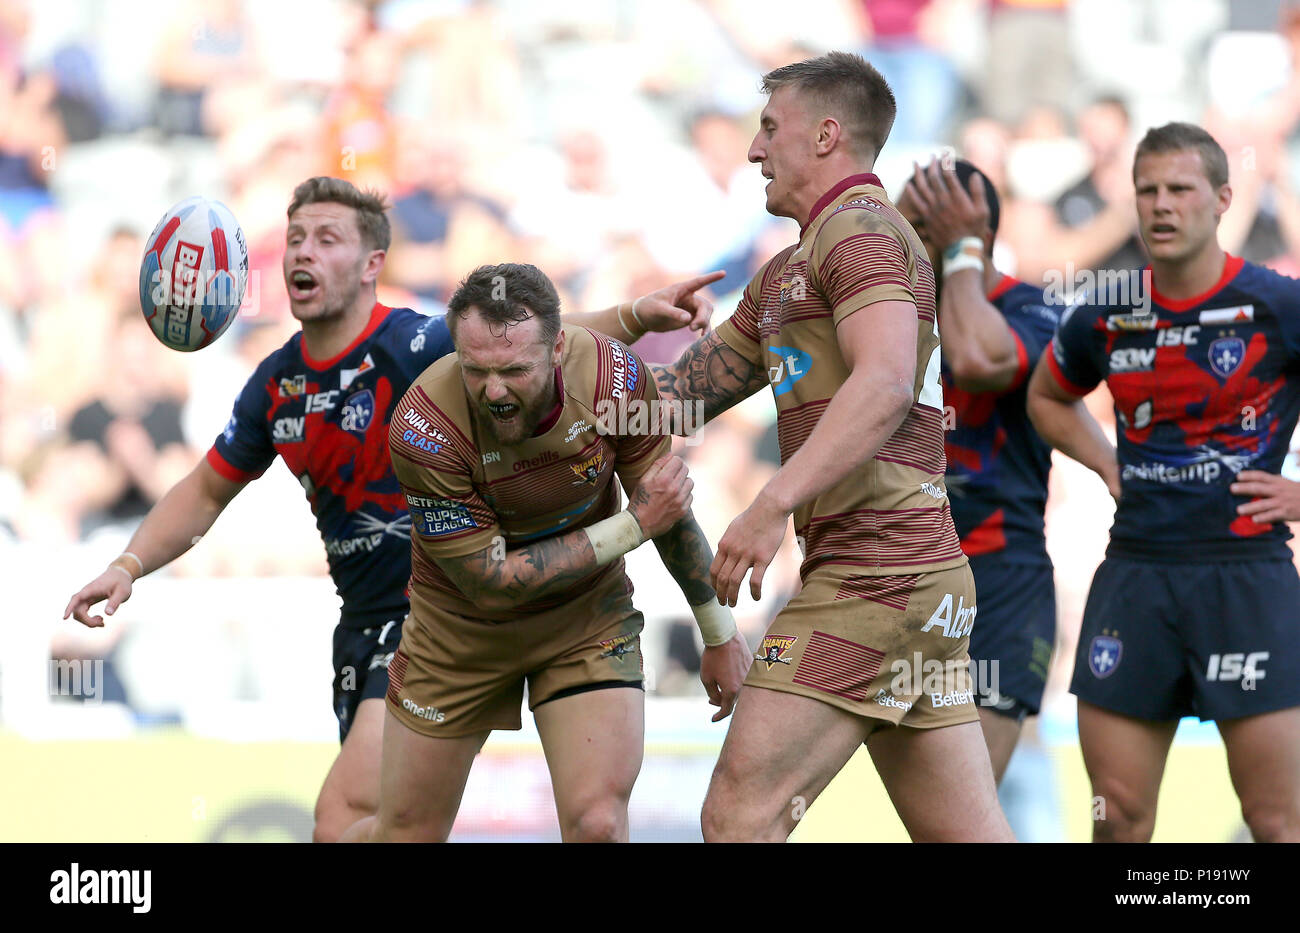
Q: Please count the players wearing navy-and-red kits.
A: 3